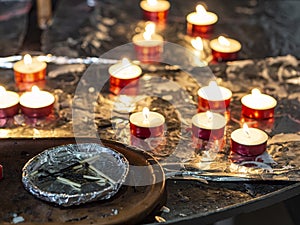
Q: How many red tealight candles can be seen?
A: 13